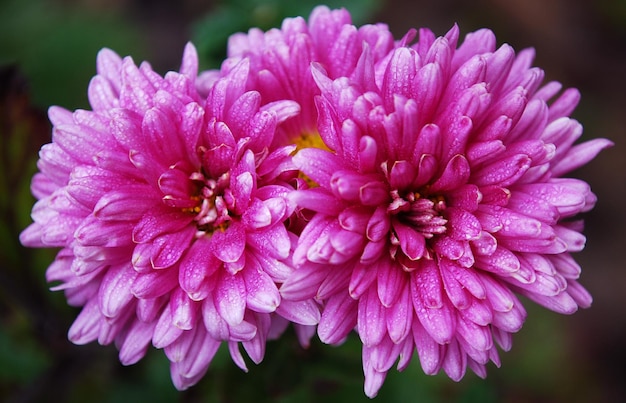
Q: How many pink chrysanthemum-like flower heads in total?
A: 3